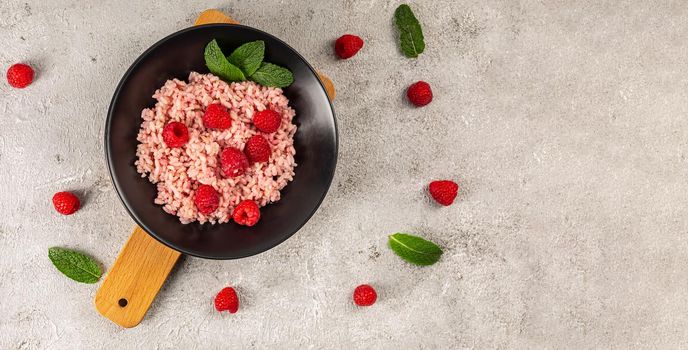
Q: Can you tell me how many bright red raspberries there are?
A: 14